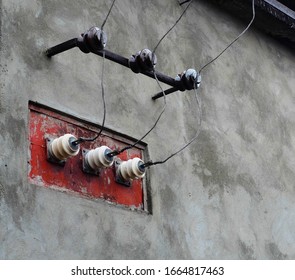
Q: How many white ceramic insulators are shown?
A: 3